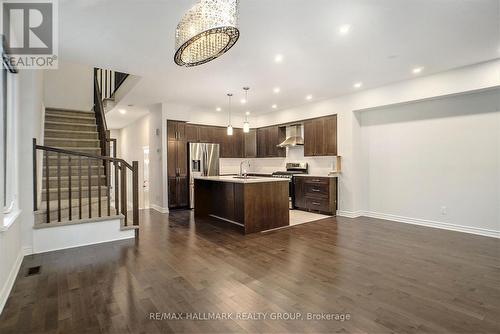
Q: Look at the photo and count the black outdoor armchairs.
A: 0